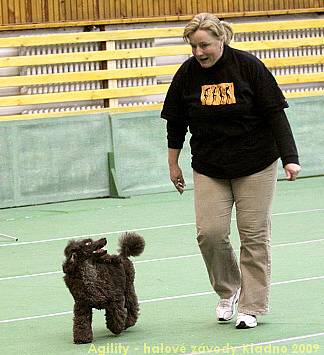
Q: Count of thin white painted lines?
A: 4